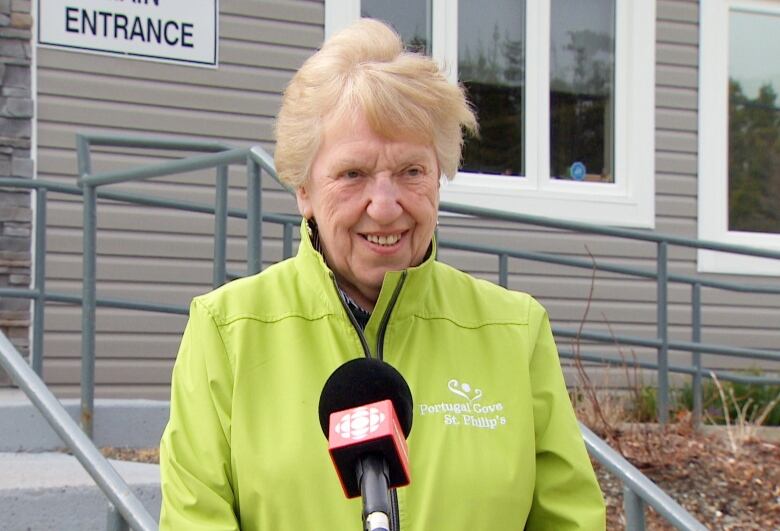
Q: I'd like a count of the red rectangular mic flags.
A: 1